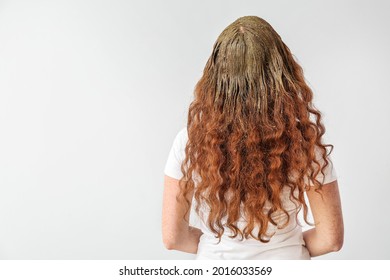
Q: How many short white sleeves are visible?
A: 2